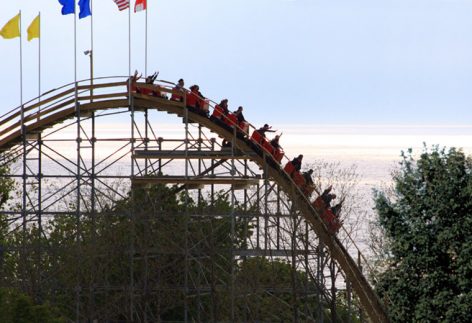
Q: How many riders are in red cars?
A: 12